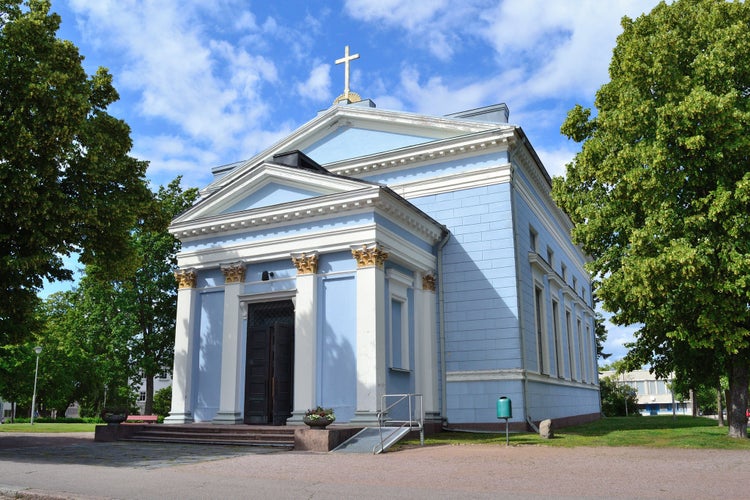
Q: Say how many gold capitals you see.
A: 5